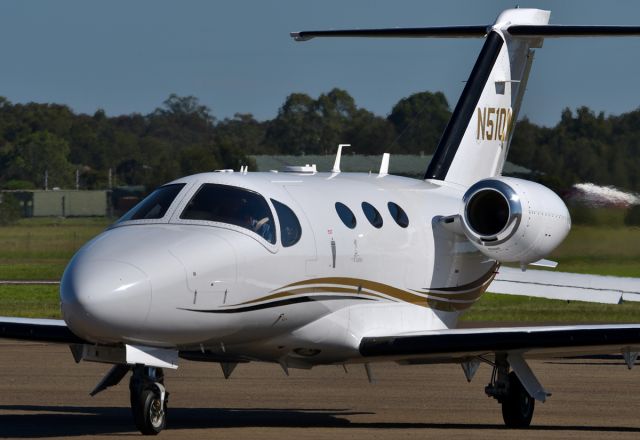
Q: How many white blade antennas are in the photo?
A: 2